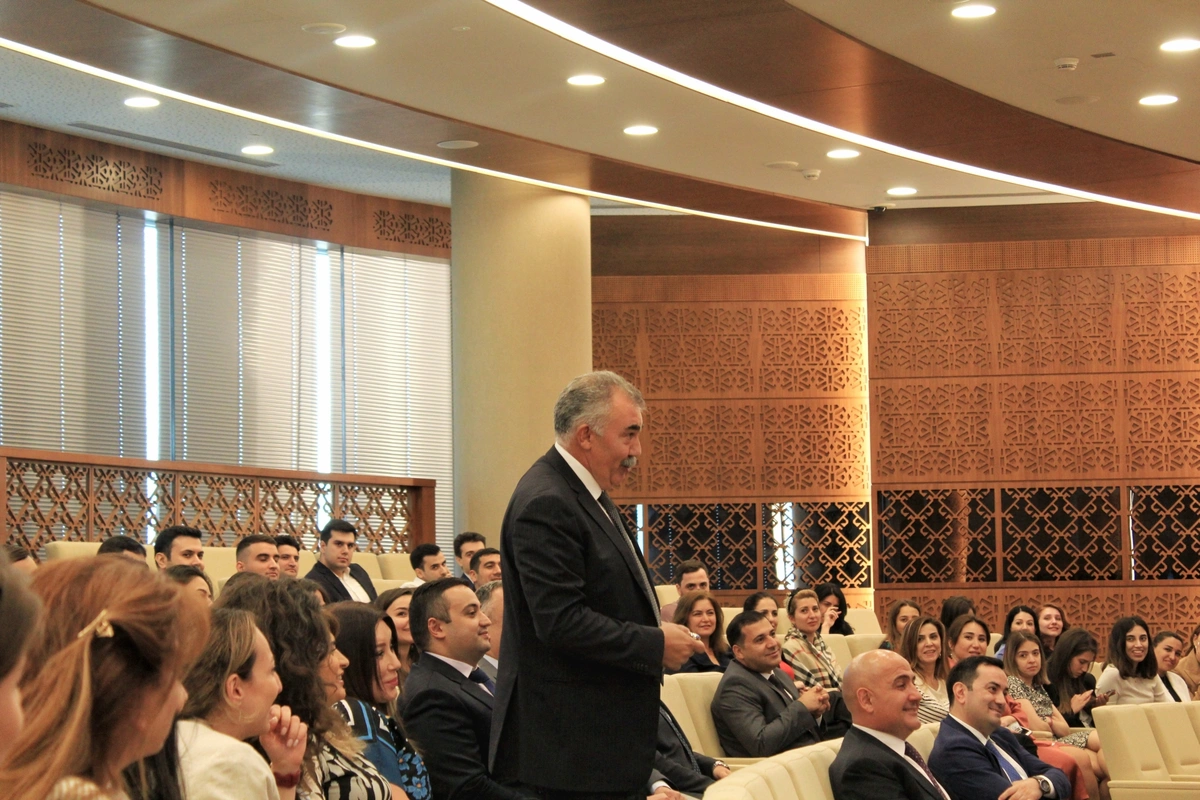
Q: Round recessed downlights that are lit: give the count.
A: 10